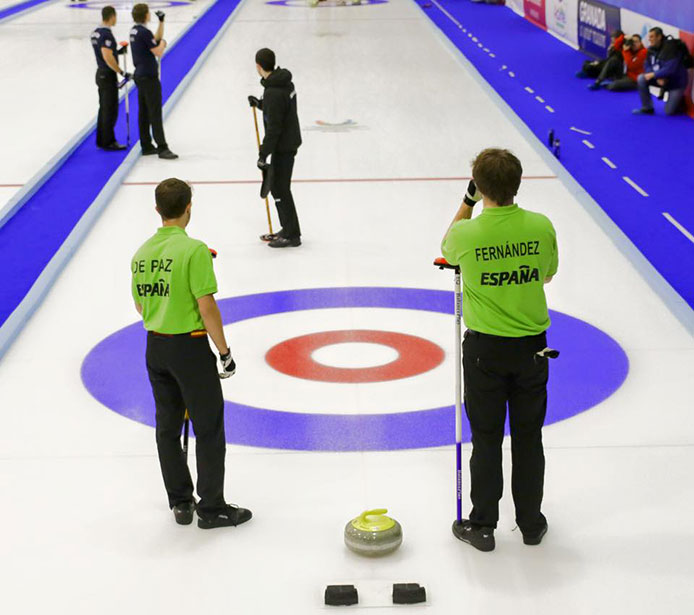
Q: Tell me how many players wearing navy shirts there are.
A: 2